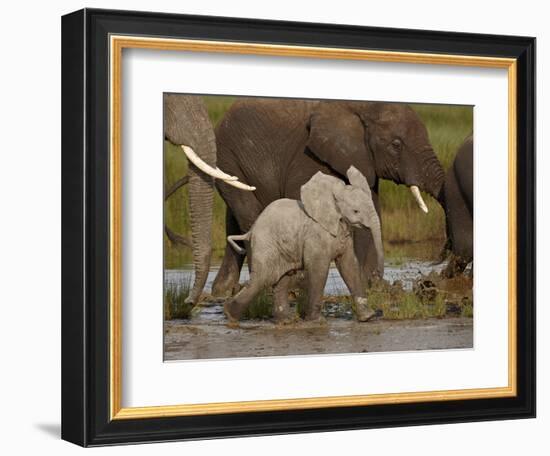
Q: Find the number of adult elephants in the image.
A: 3